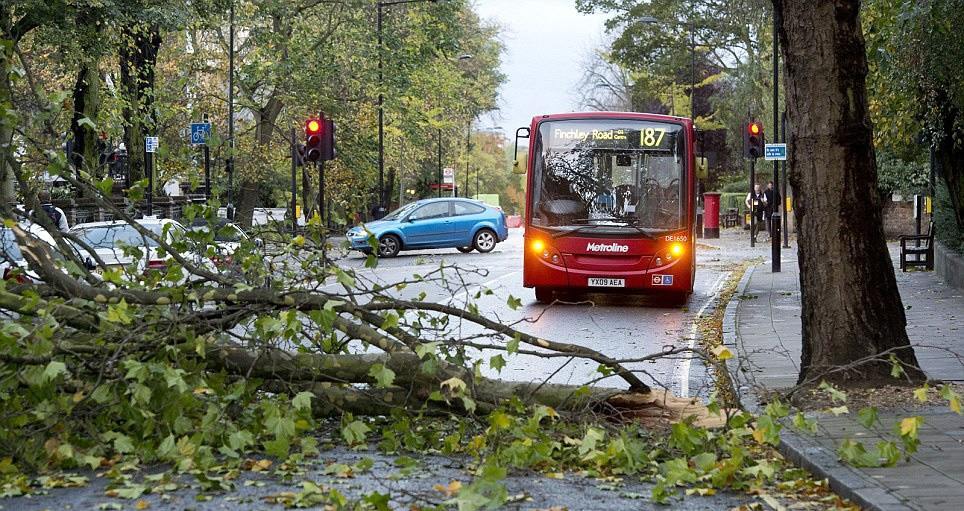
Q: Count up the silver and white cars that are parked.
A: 3